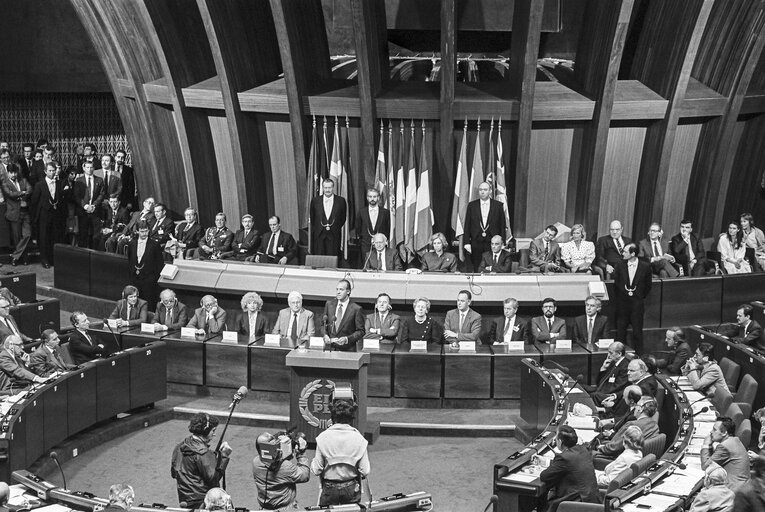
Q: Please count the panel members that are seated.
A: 11